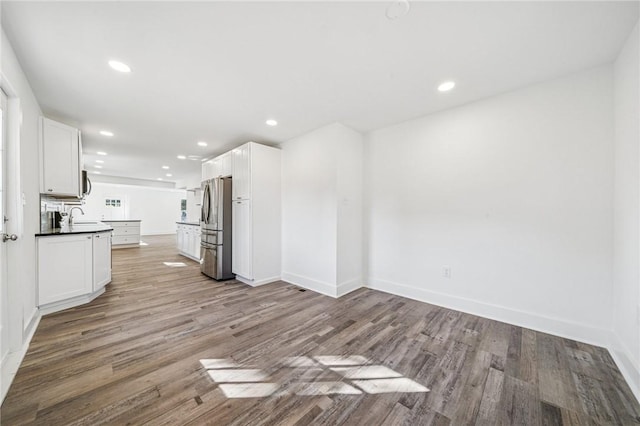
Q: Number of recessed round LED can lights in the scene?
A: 13